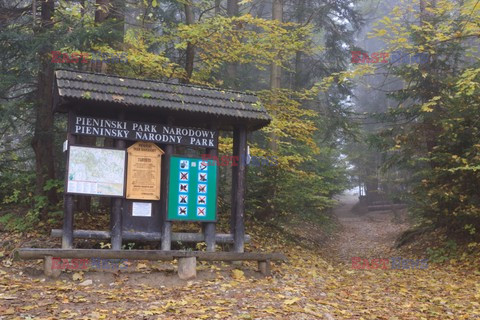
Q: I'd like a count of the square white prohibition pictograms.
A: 10